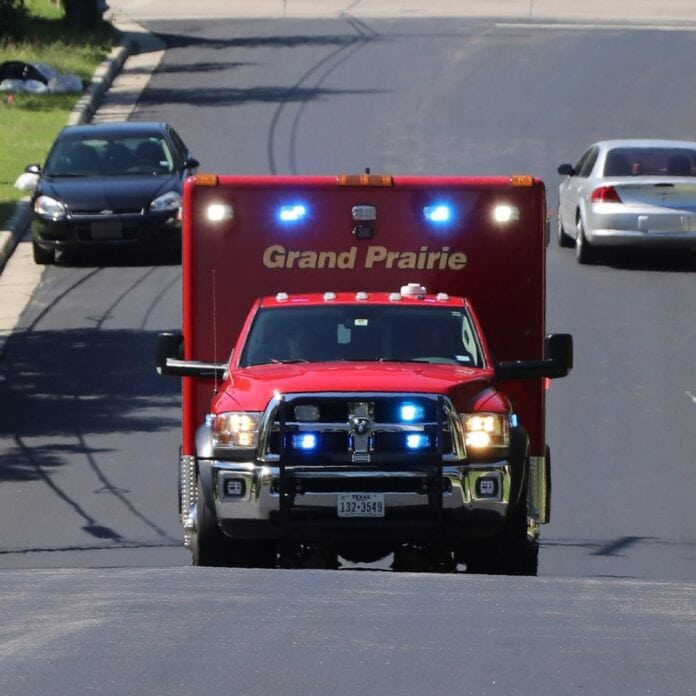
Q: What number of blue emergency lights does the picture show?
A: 5